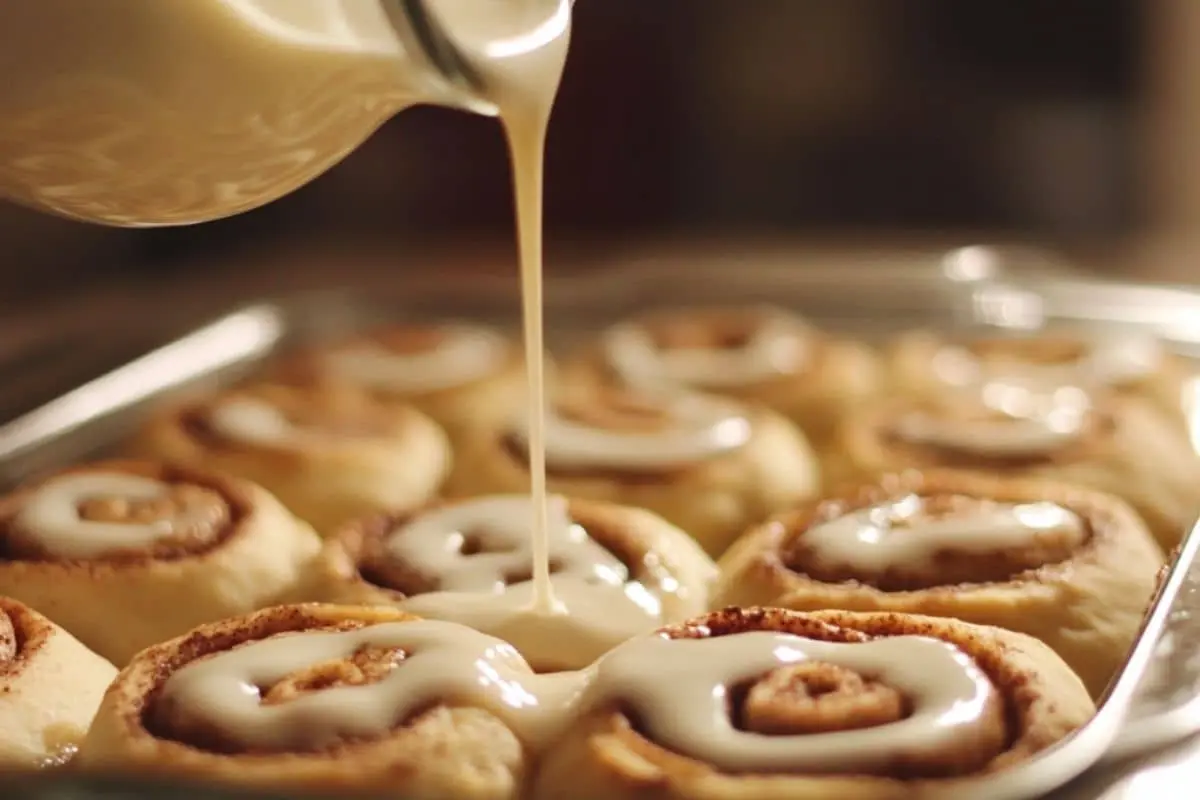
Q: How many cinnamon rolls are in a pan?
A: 12